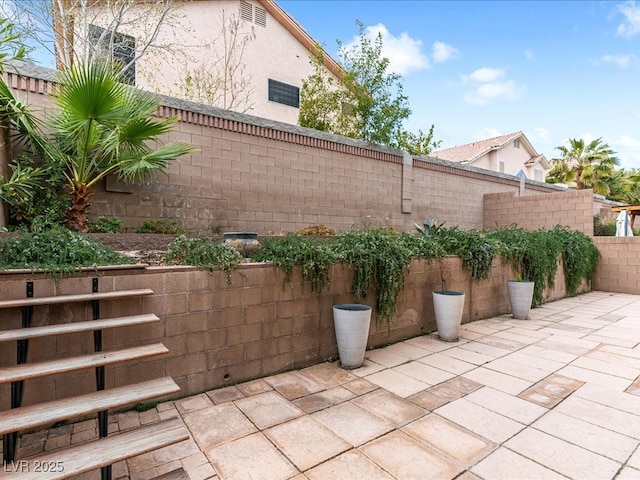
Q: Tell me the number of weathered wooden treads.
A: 5